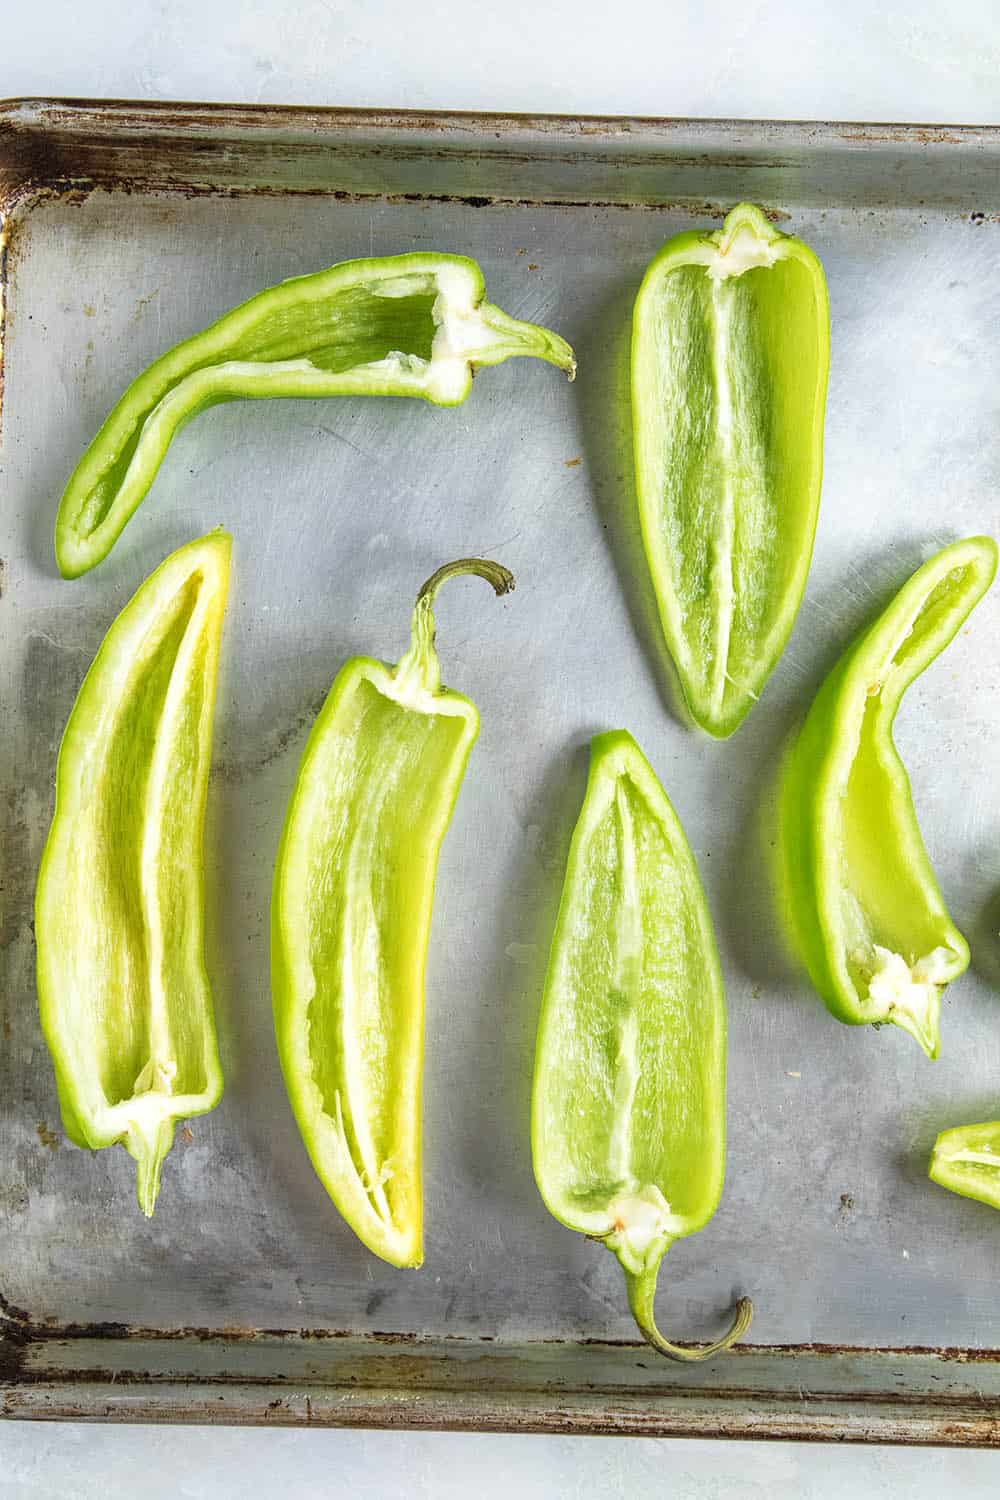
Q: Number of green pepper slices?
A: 7